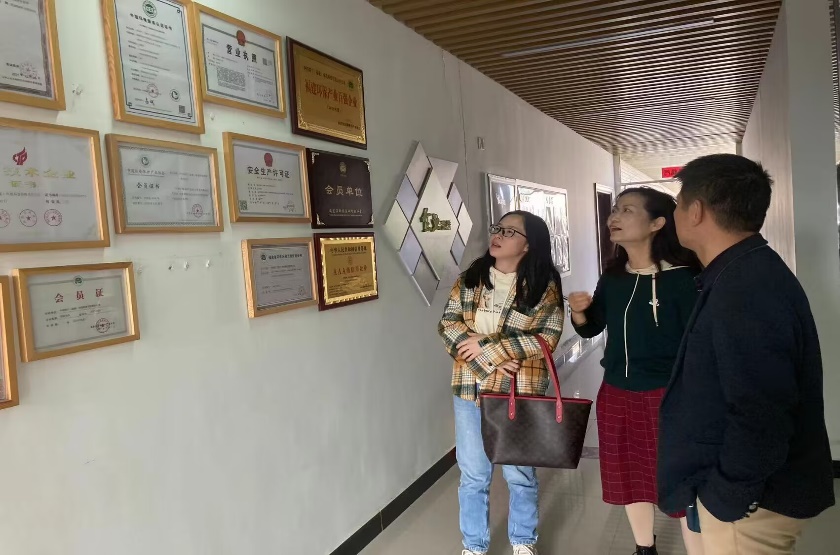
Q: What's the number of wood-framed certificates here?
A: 9